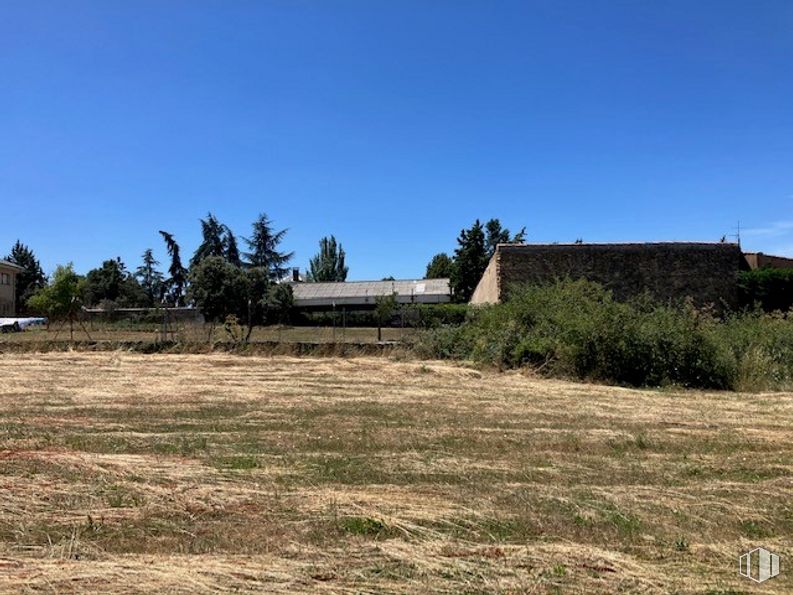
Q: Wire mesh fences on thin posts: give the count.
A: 1